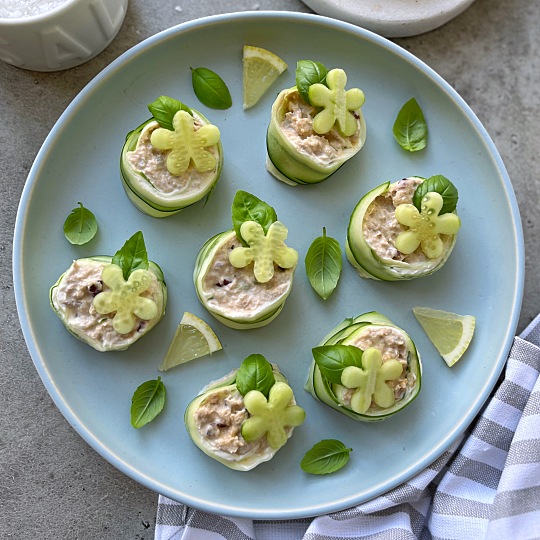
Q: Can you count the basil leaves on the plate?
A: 13